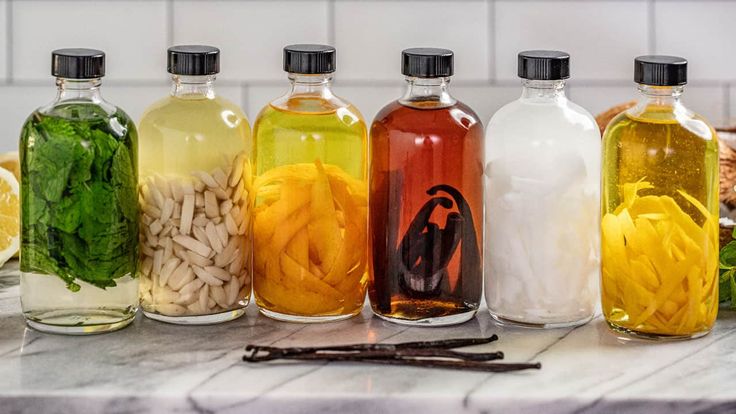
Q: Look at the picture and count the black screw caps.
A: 6